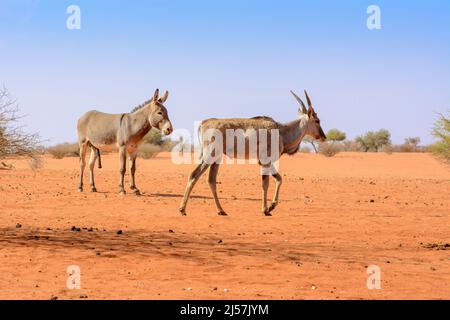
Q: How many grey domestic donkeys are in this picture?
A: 1